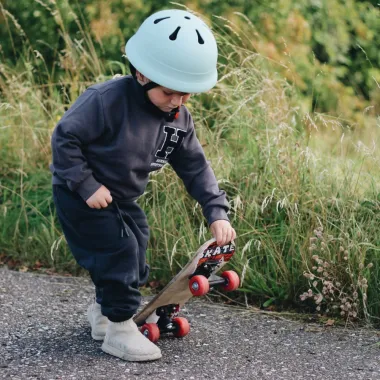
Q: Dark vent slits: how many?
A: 4